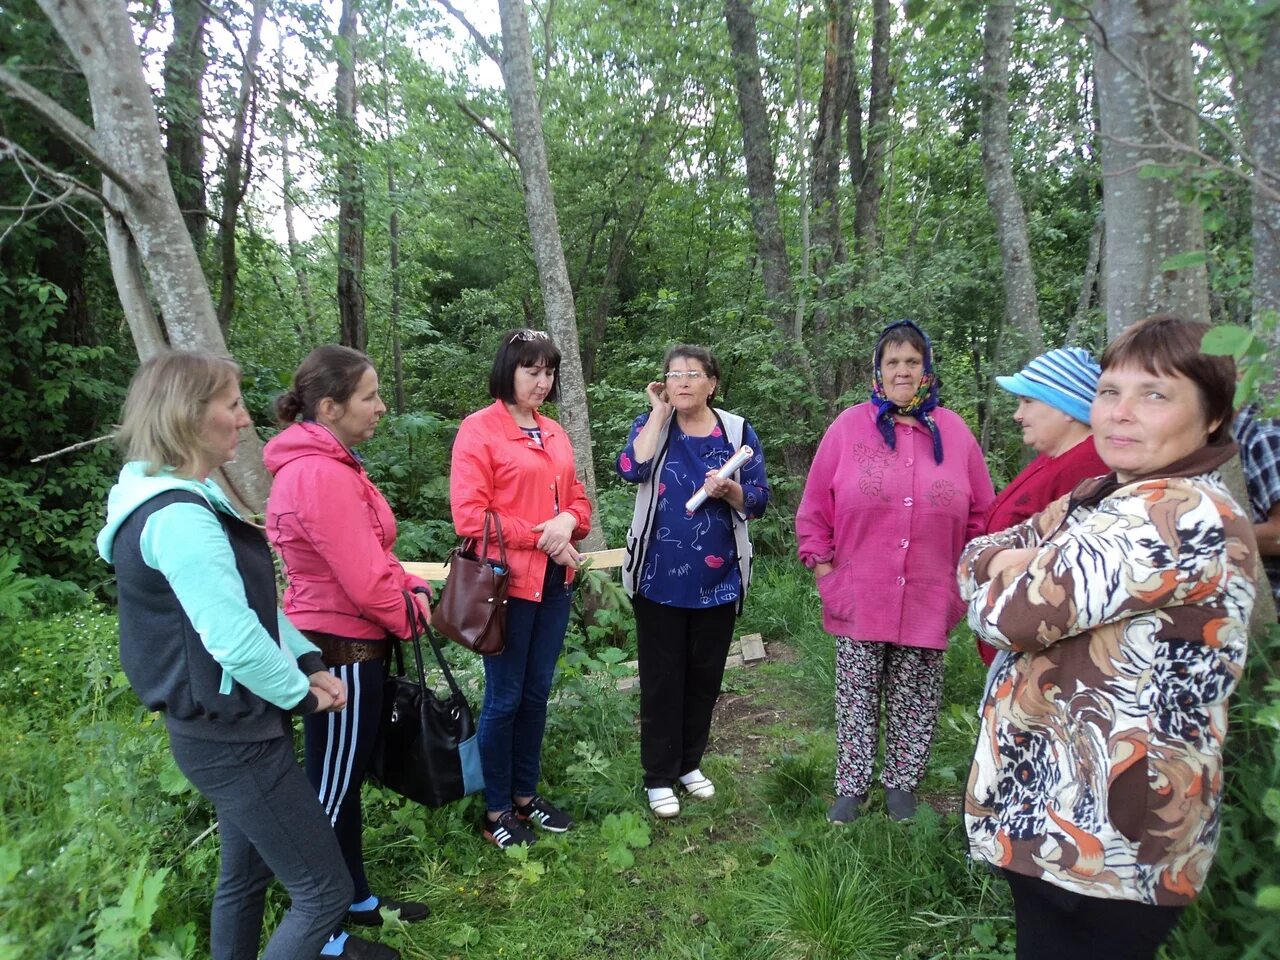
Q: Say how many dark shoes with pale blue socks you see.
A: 2